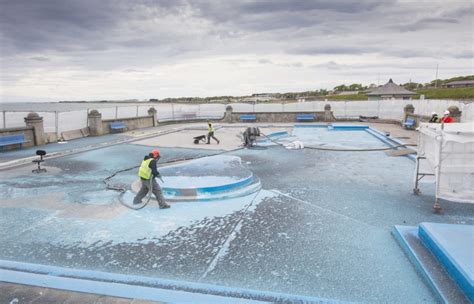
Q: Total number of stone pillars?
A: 7